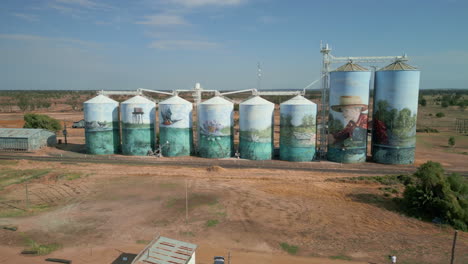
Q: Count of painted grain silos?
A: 8